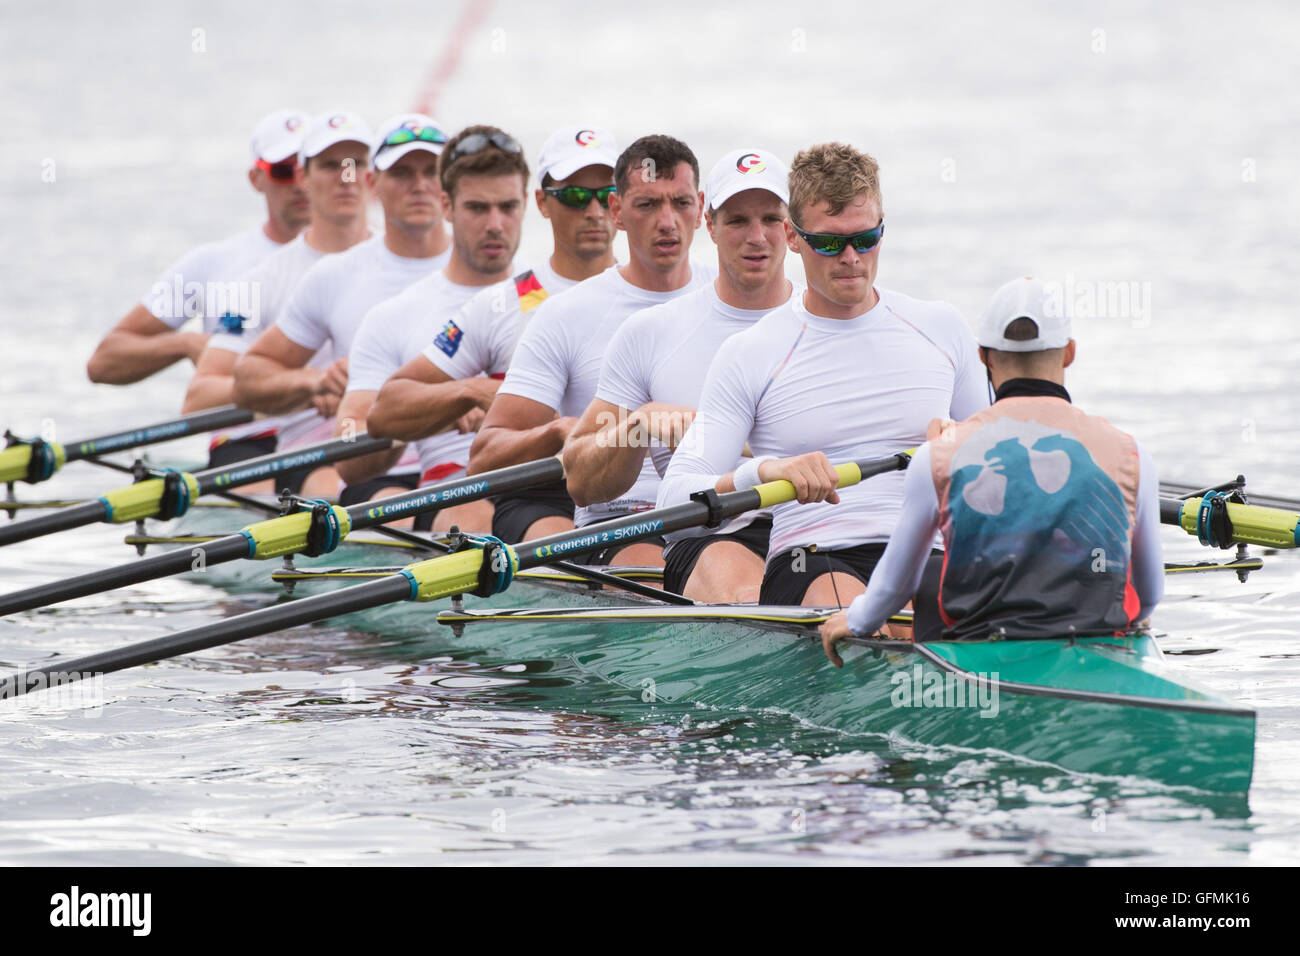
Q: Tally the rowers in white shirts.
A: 8